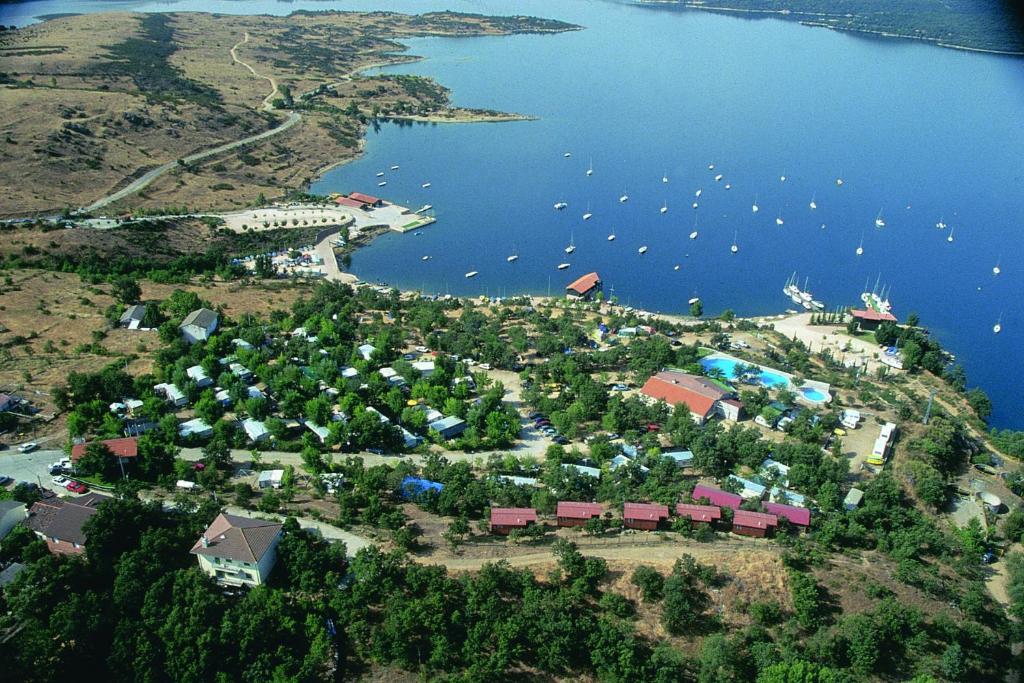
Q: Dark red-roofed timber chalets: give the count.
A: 5